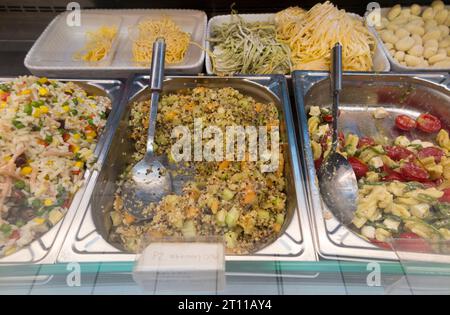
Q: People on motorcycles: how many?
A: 0